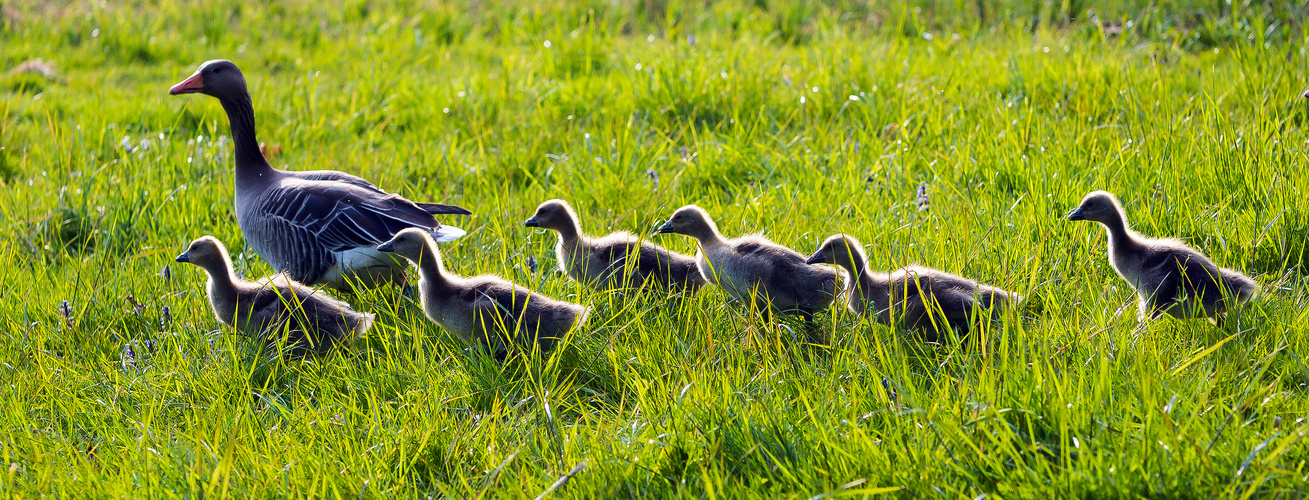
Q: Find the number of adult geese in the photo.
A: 1